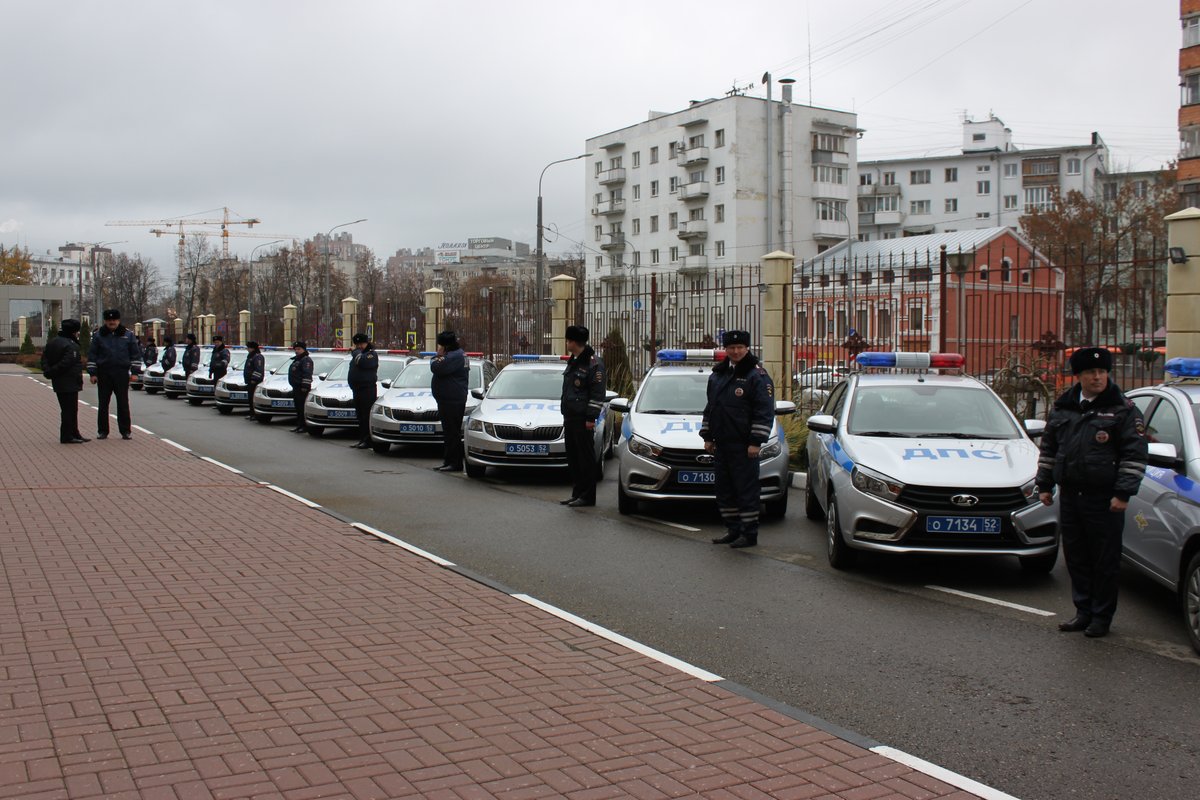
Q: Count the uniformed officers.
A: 14